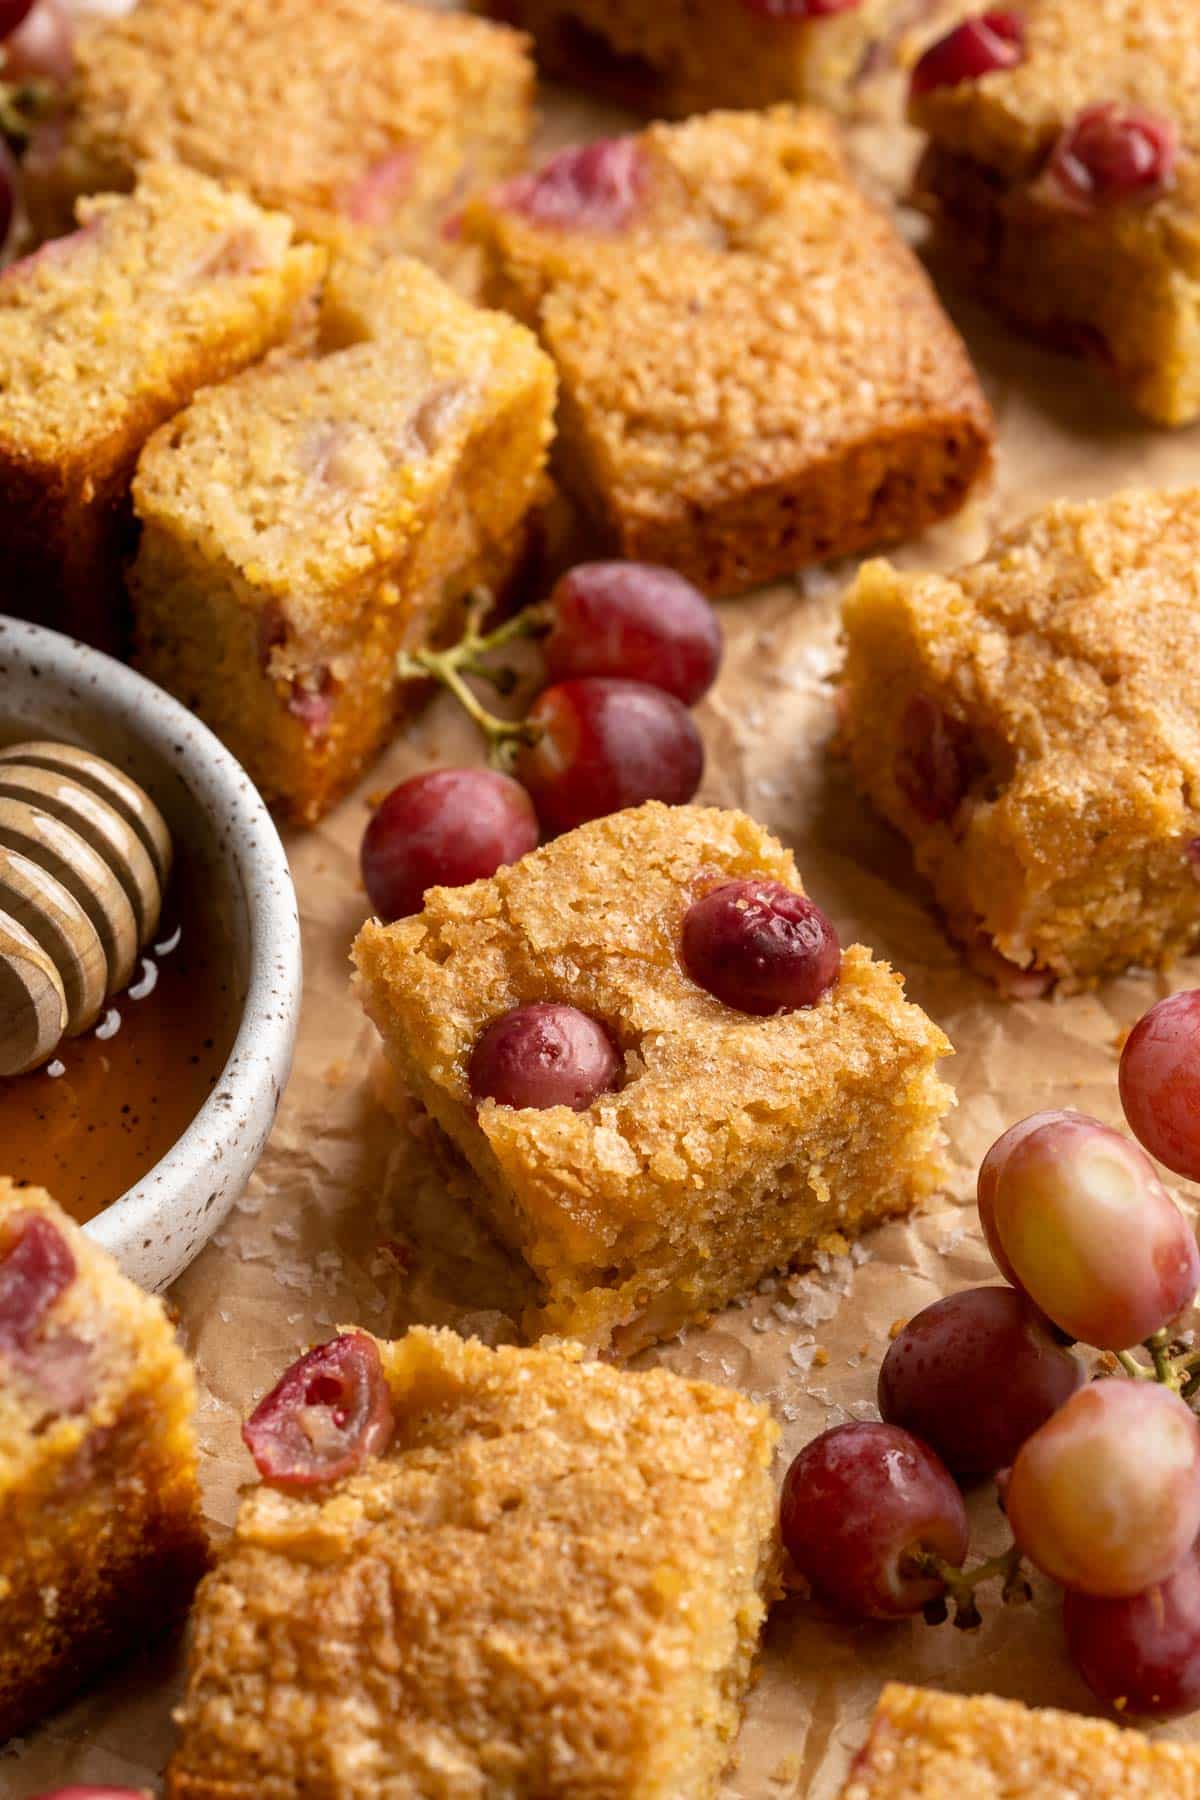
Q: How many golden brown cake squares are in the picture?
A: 11